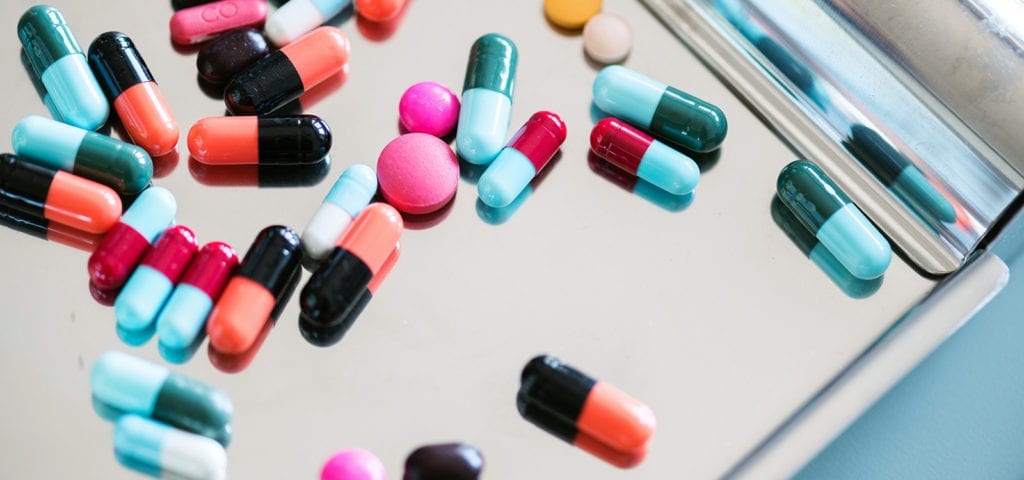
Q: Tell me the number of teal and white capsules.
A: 3